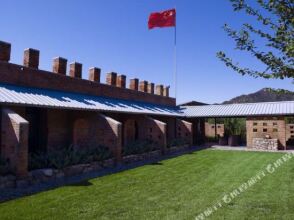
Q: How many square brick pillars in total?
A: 12